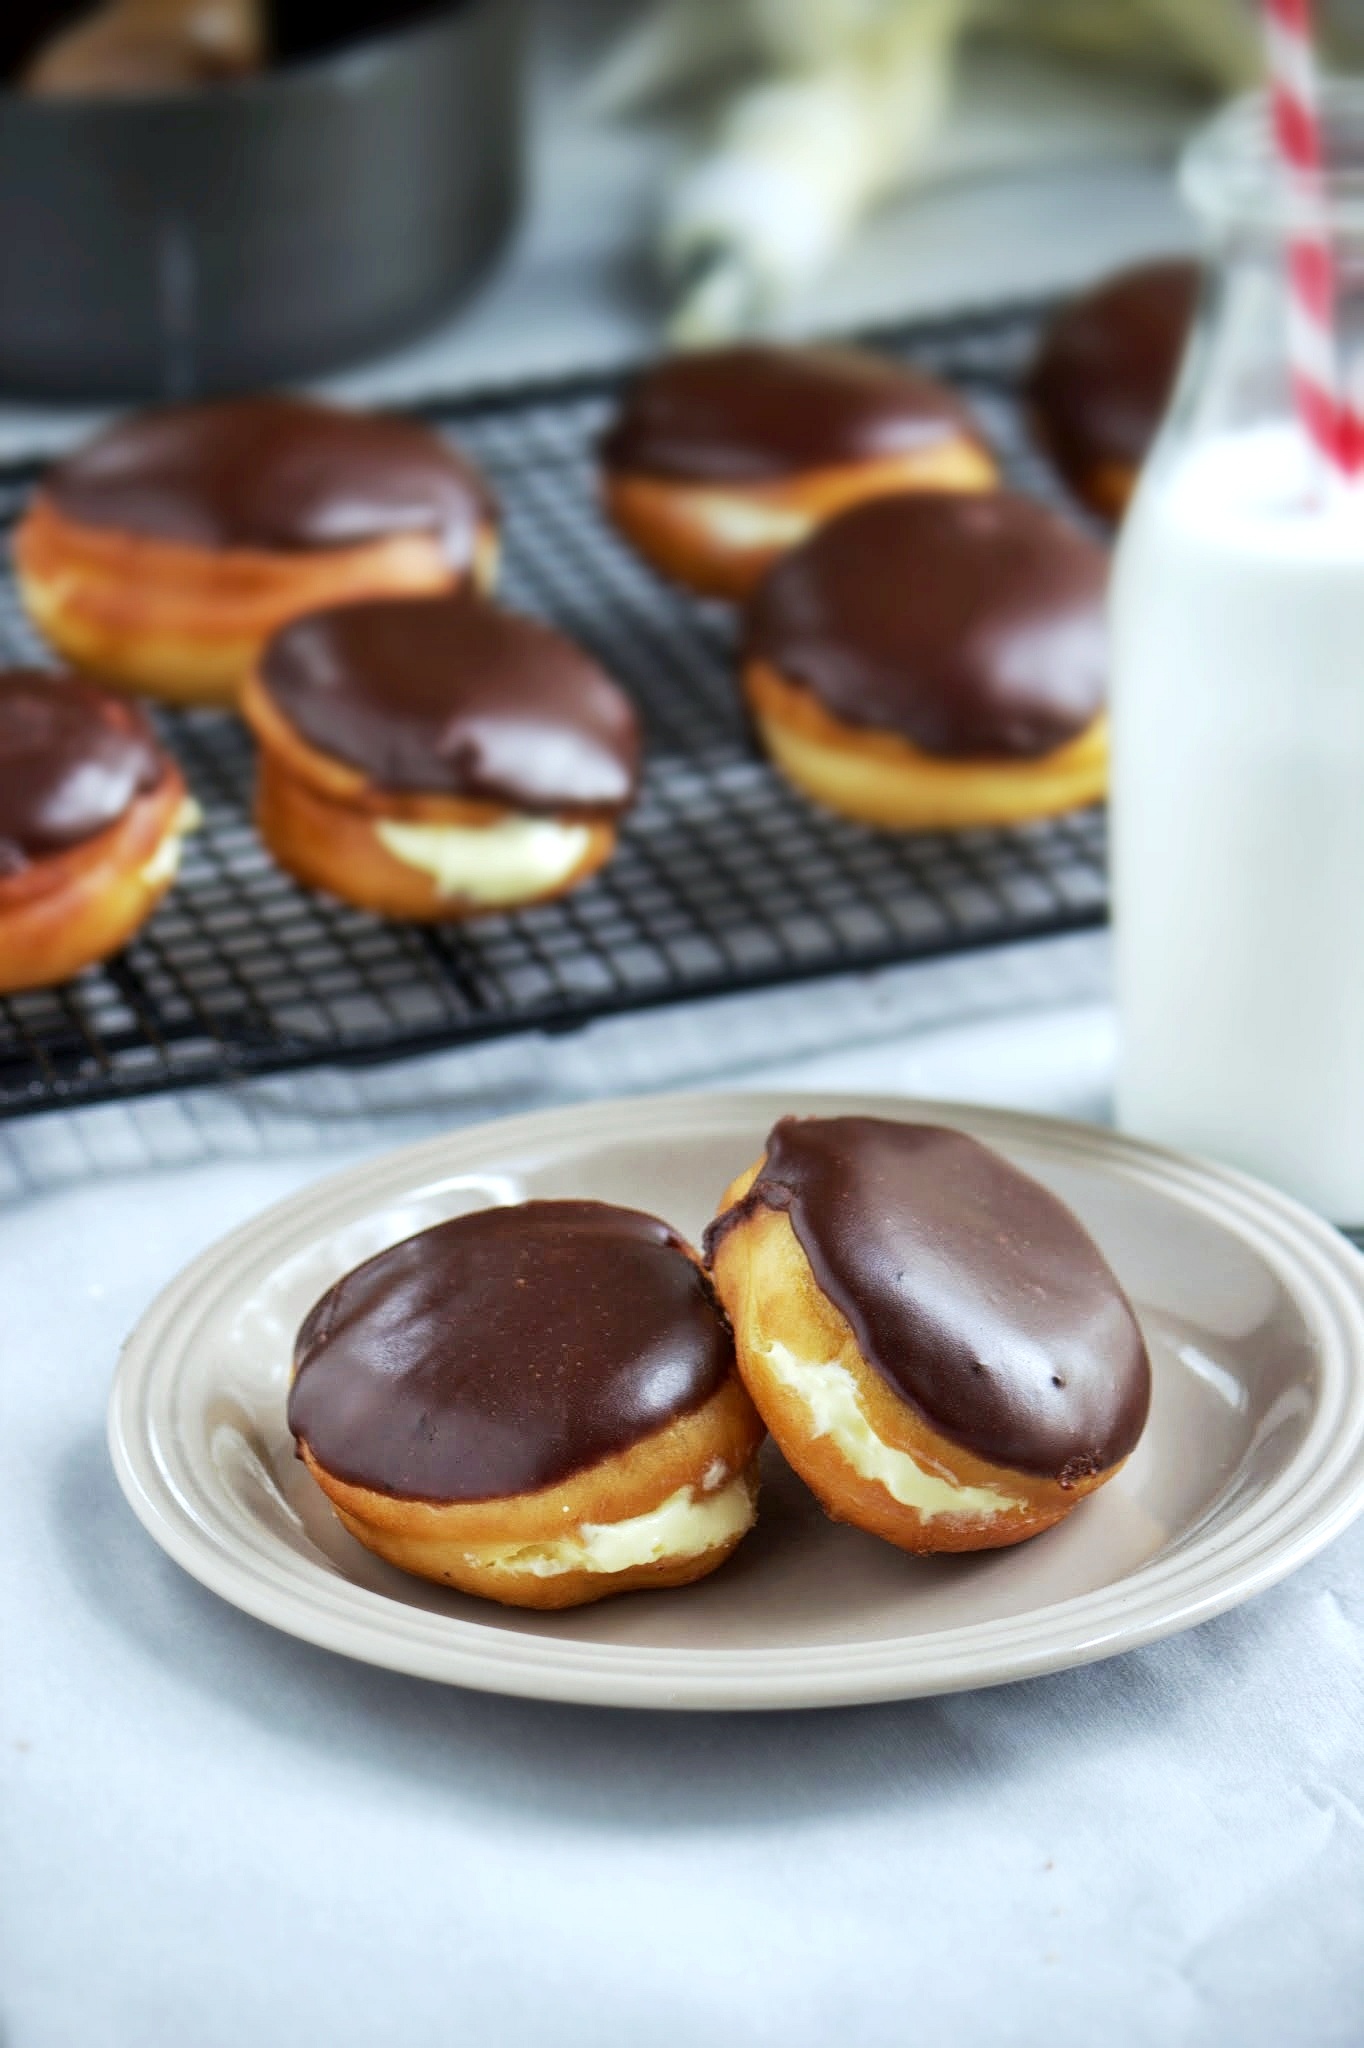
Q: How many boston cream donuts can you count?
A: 8